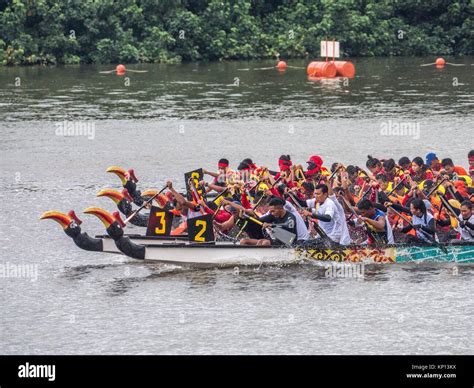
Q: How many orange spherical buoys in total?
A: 3